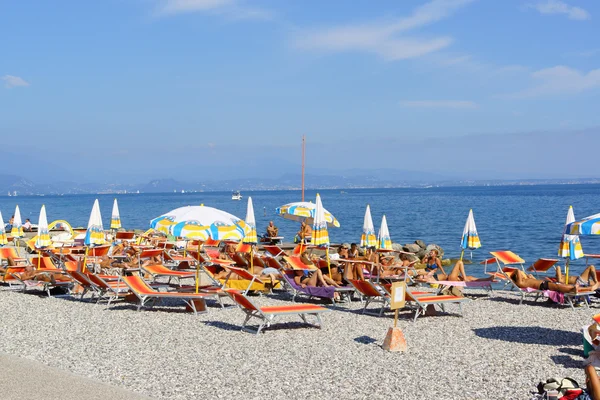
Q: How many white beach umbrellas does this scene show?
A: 14